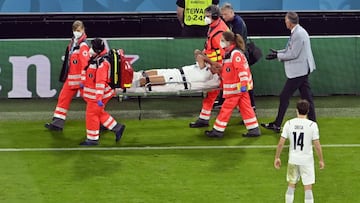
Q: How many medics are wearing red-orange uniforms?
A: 4